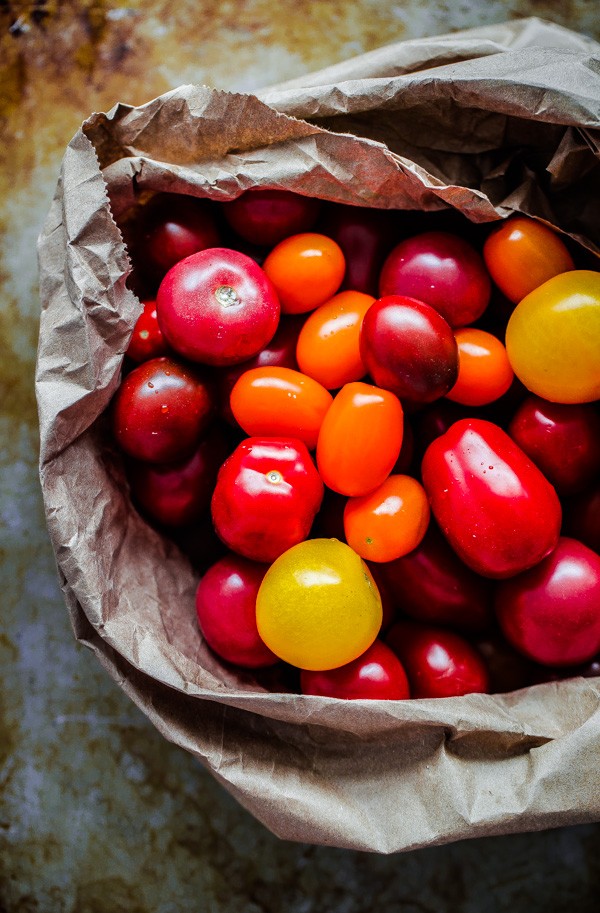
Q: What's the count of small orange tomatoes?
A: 7